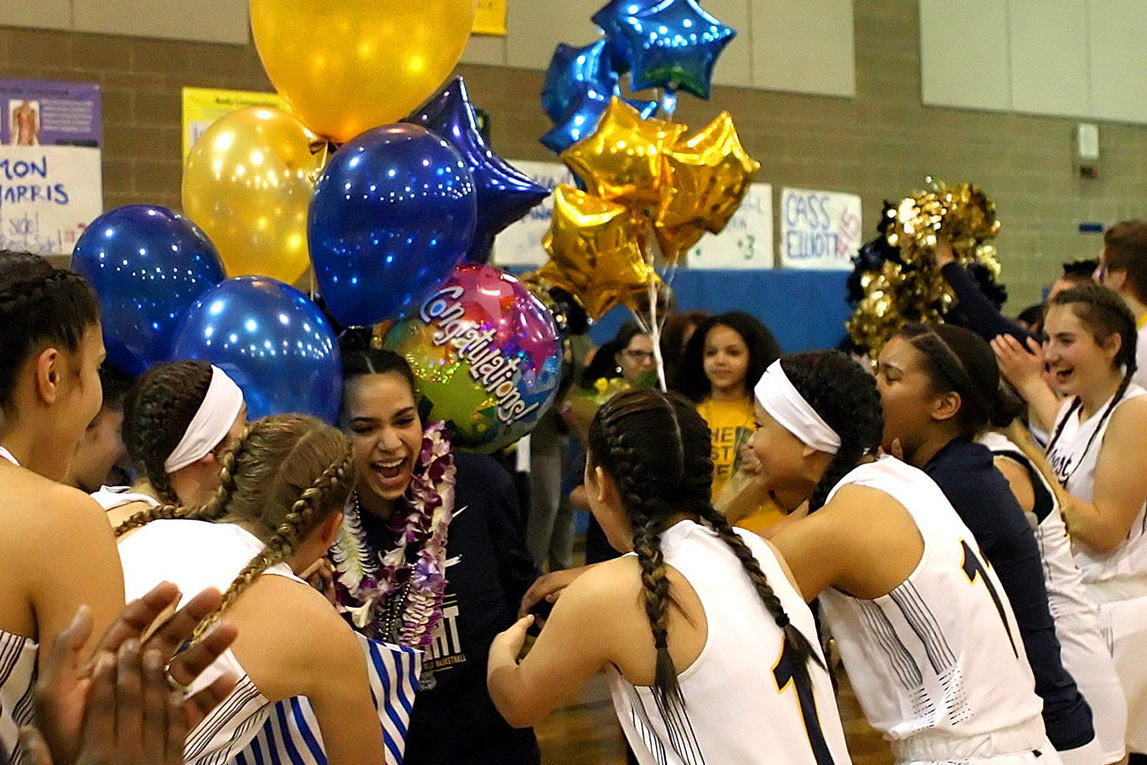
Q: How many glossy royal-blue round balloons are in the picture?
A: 3